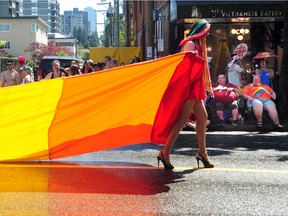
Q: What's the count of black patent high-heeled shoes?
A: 2